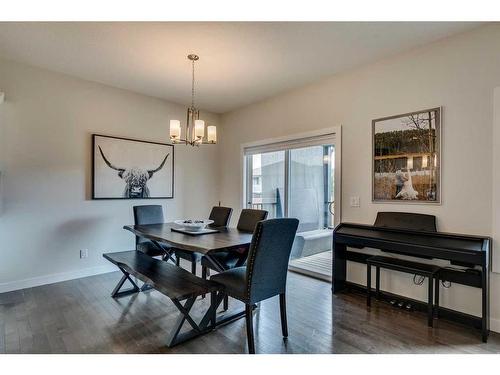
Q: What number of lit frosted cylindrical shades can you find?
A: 5